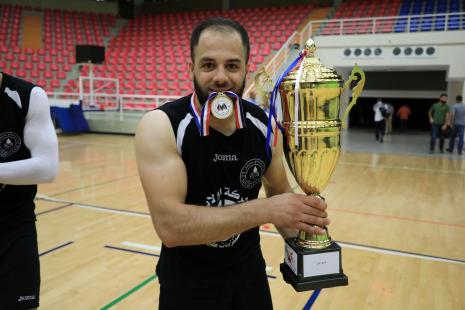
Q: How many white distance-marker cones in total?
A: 0